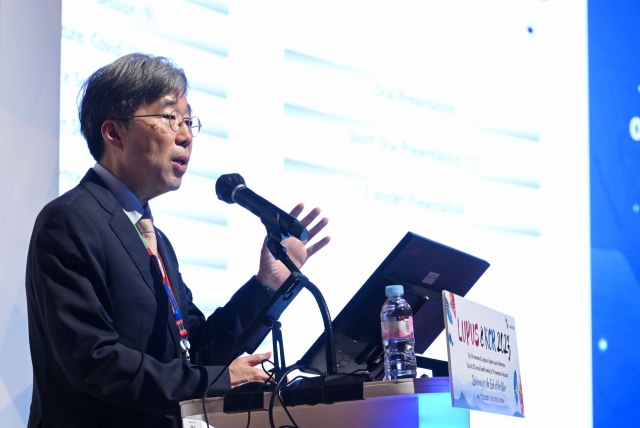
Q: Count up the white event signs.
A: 1